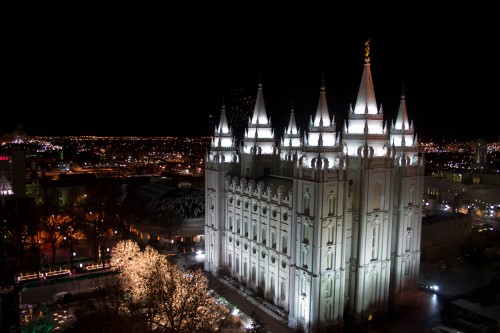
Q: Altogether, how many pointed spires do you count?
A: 6